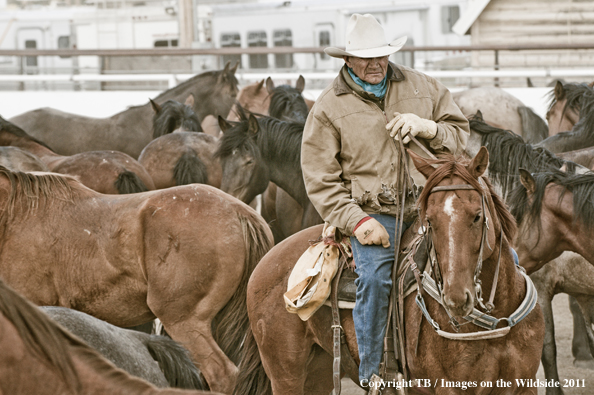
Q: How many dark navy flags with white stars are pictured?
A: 0